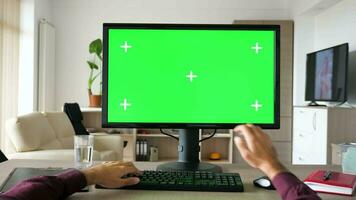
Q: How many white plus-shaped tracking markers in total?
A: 5